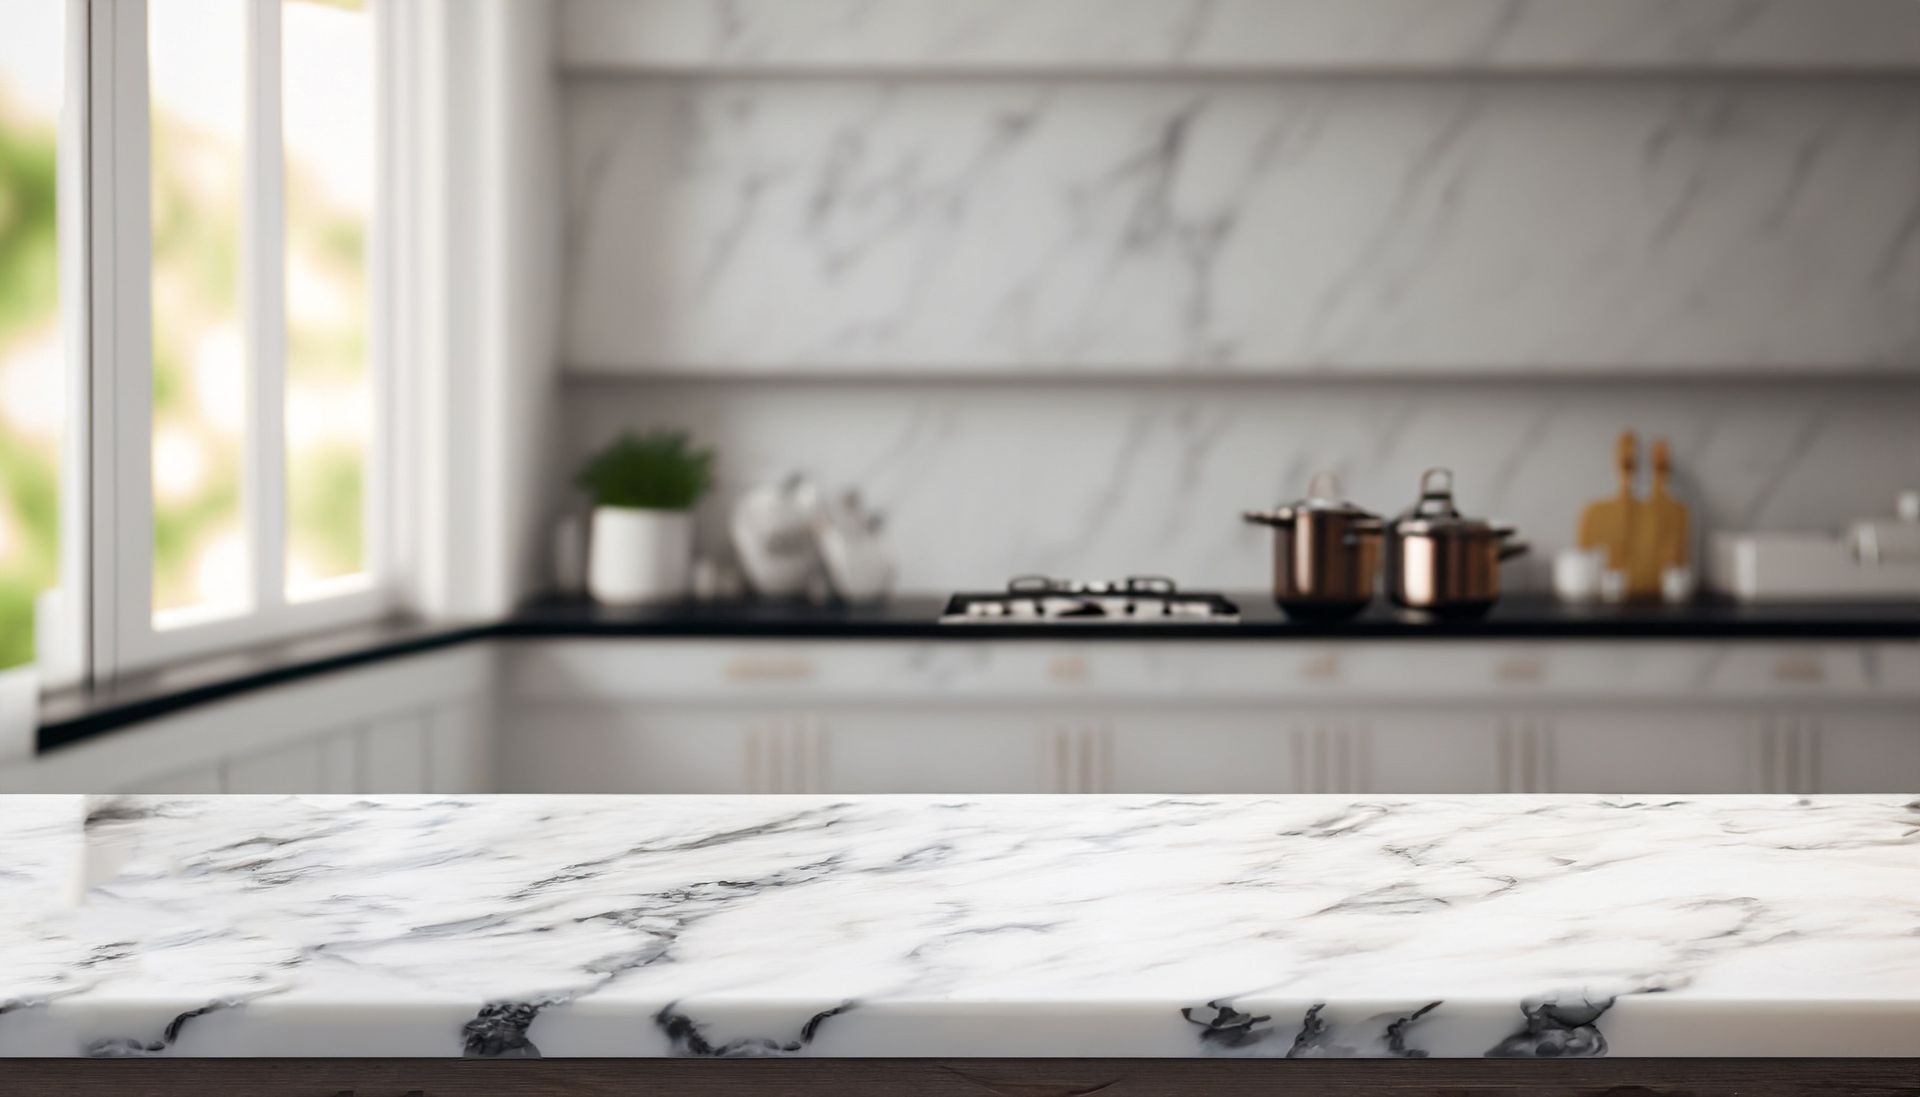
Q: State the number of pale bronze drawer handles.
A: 5